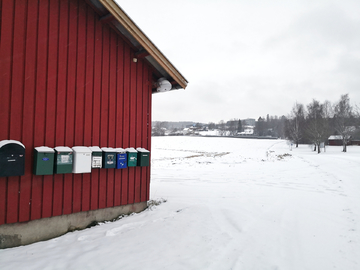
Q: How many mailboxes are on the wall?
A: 9